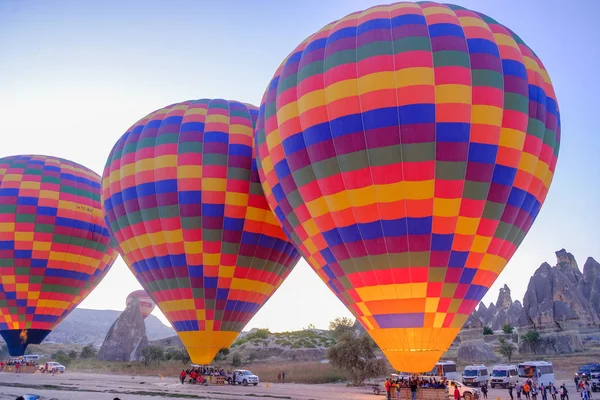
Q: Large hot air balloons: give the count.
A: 3